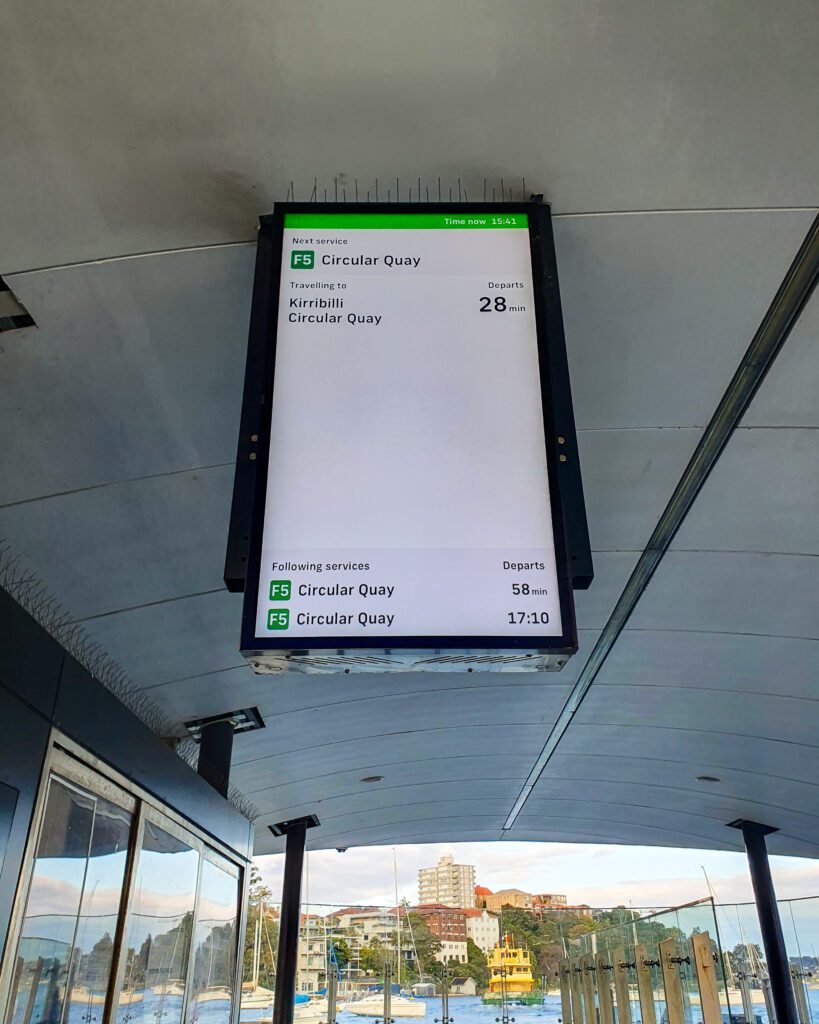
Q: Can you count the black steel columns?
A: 3